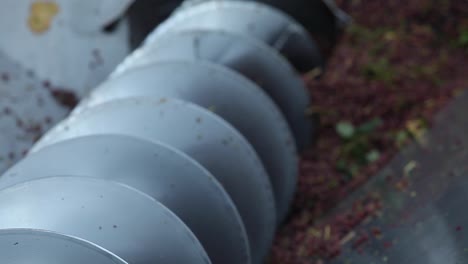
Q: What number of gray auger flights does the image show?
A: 7